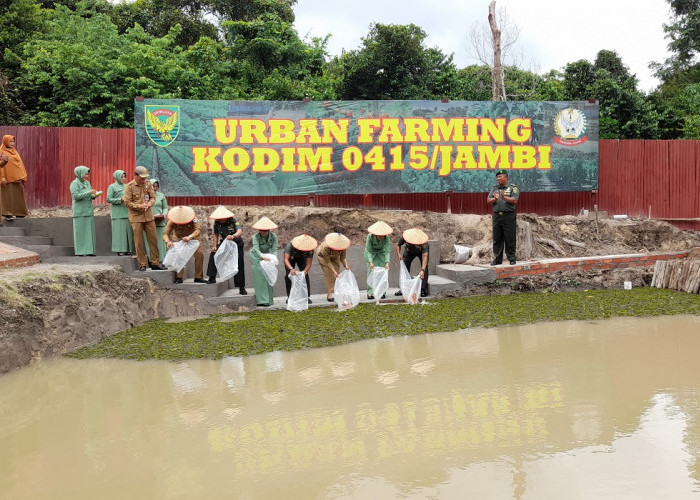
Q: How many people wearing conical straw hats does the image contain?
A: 7